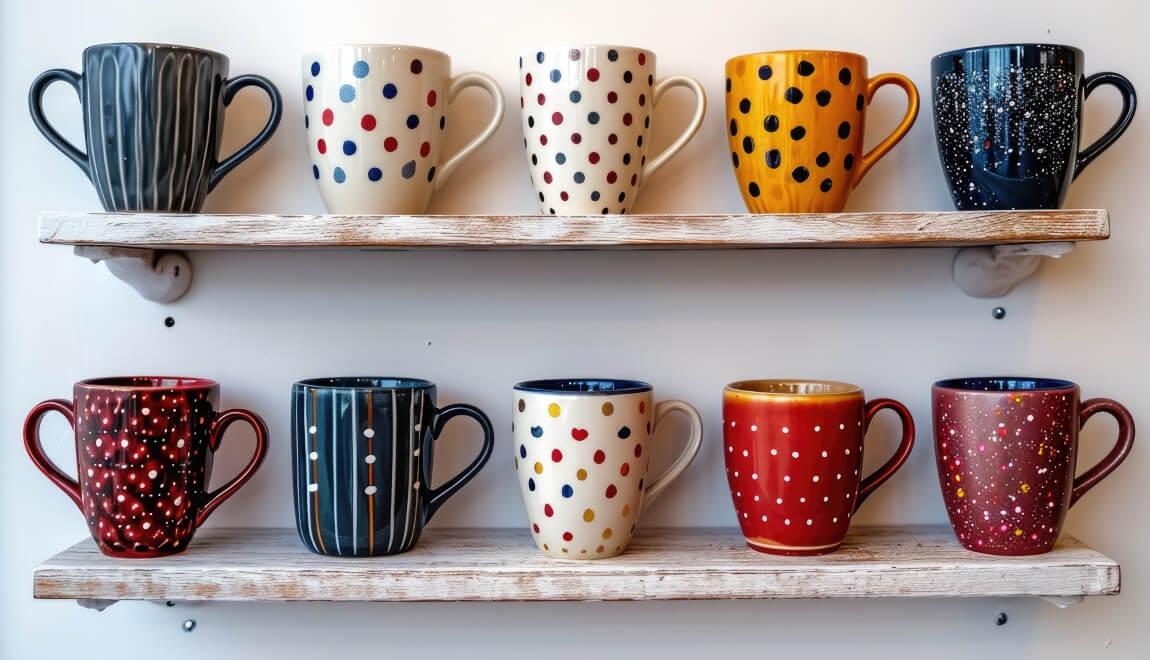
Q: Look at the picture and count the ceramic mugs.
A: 10